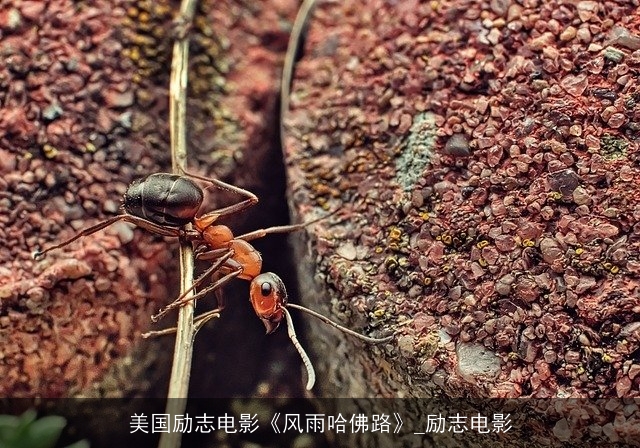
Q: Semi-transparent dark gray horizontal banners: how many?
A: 1